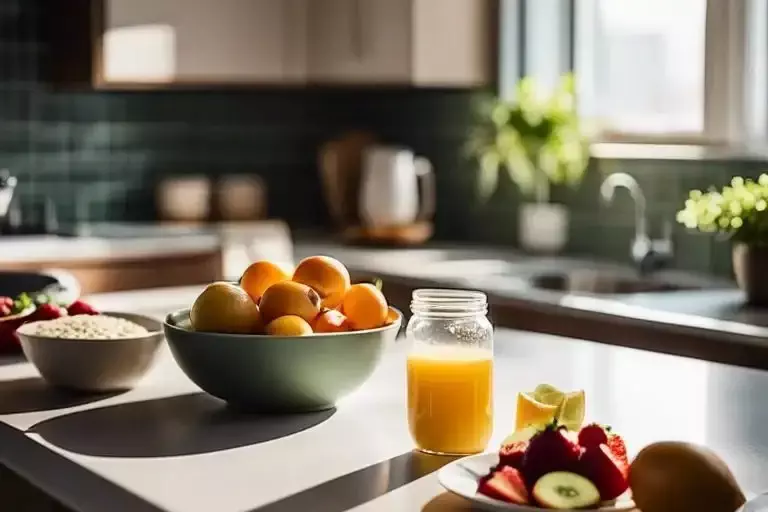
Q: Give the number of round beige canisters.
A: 2